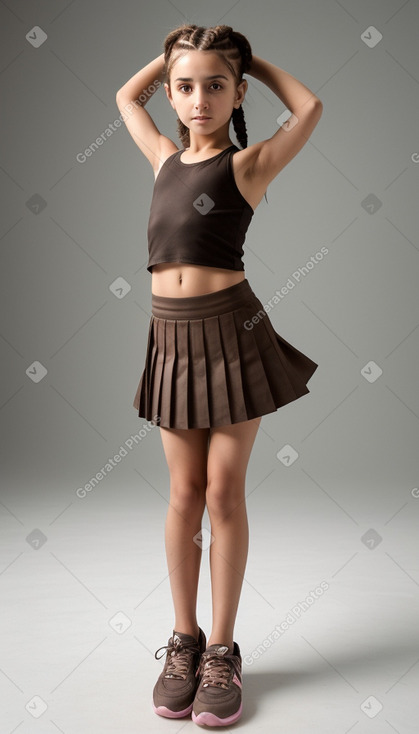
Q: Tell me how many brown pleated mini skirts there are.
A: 1